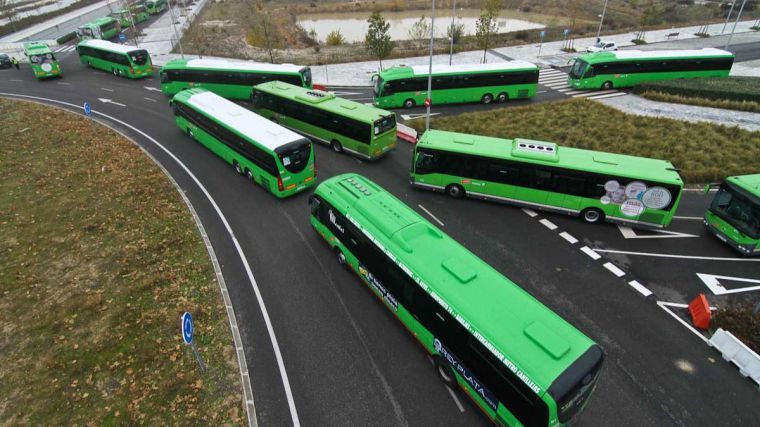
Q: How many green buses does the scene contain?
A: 13